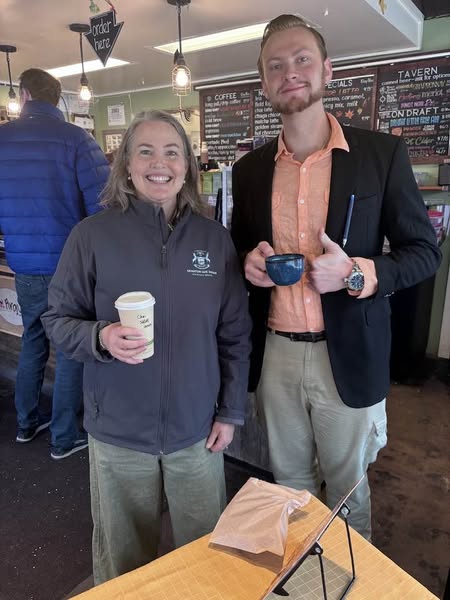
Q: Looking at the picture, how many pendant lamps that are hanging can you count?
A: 3